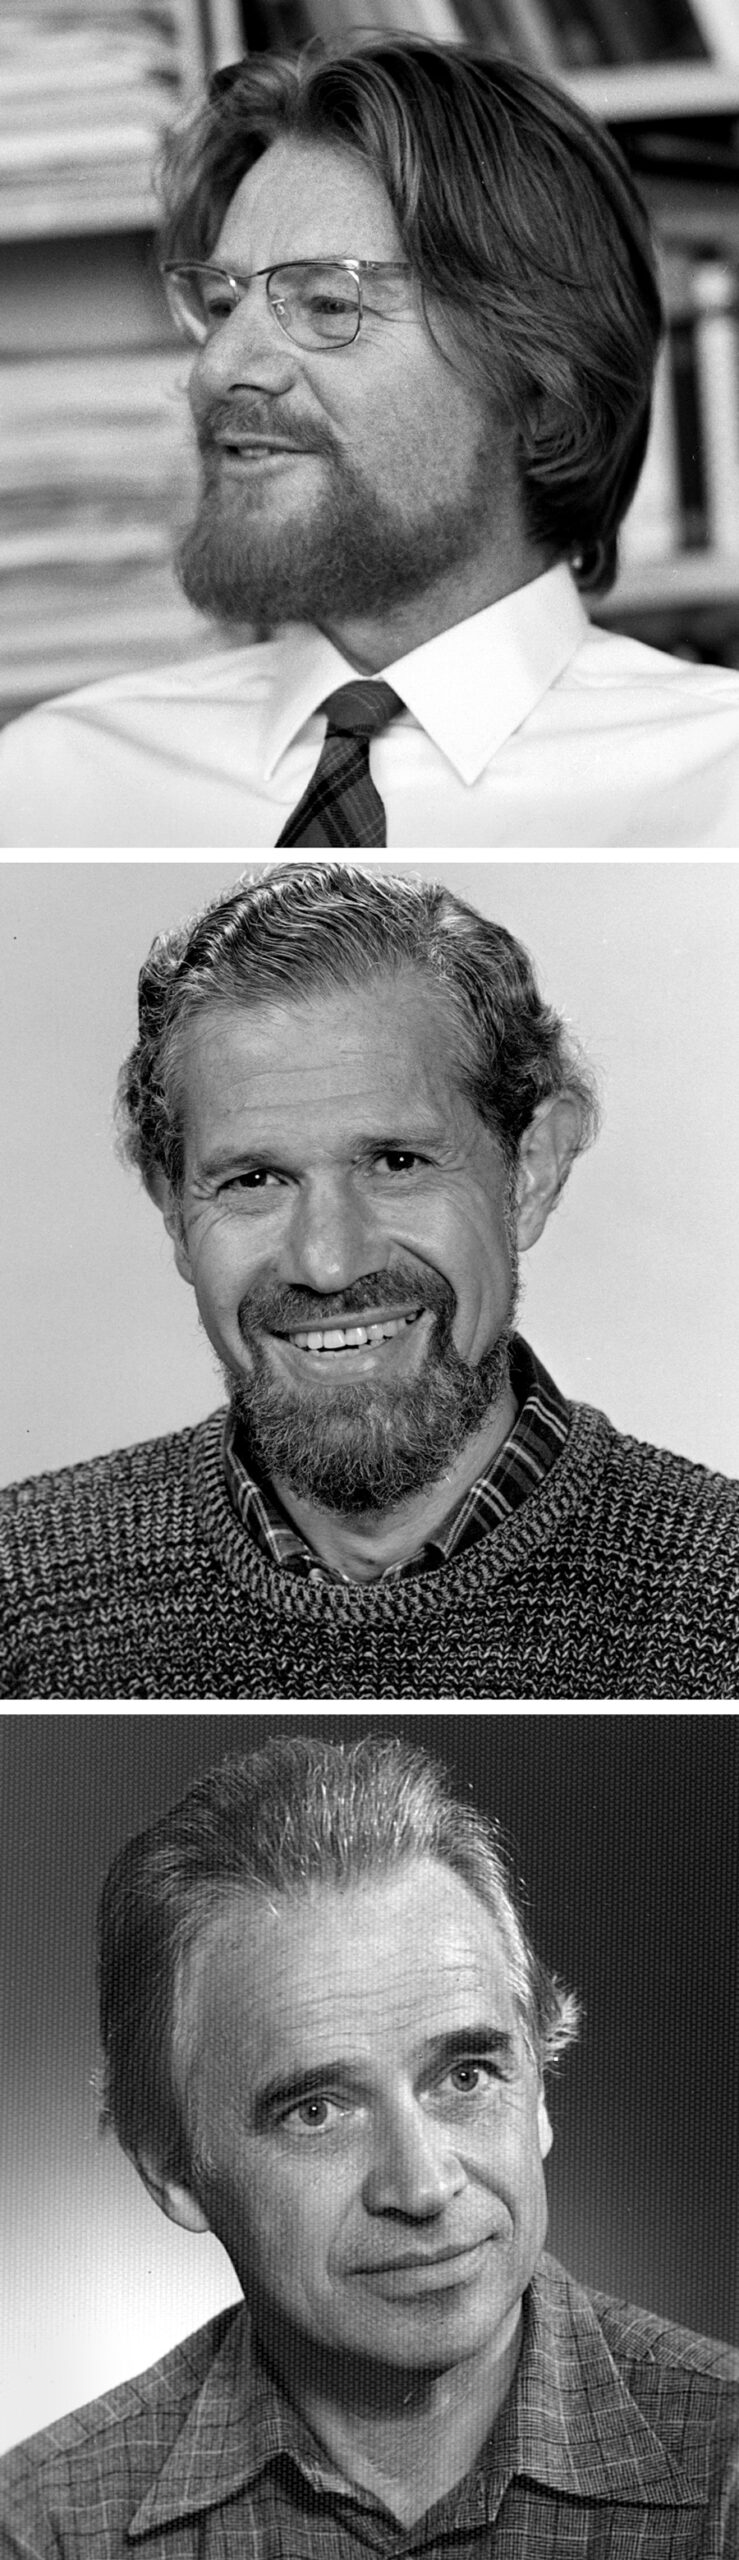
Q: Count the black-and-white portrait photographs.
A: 3